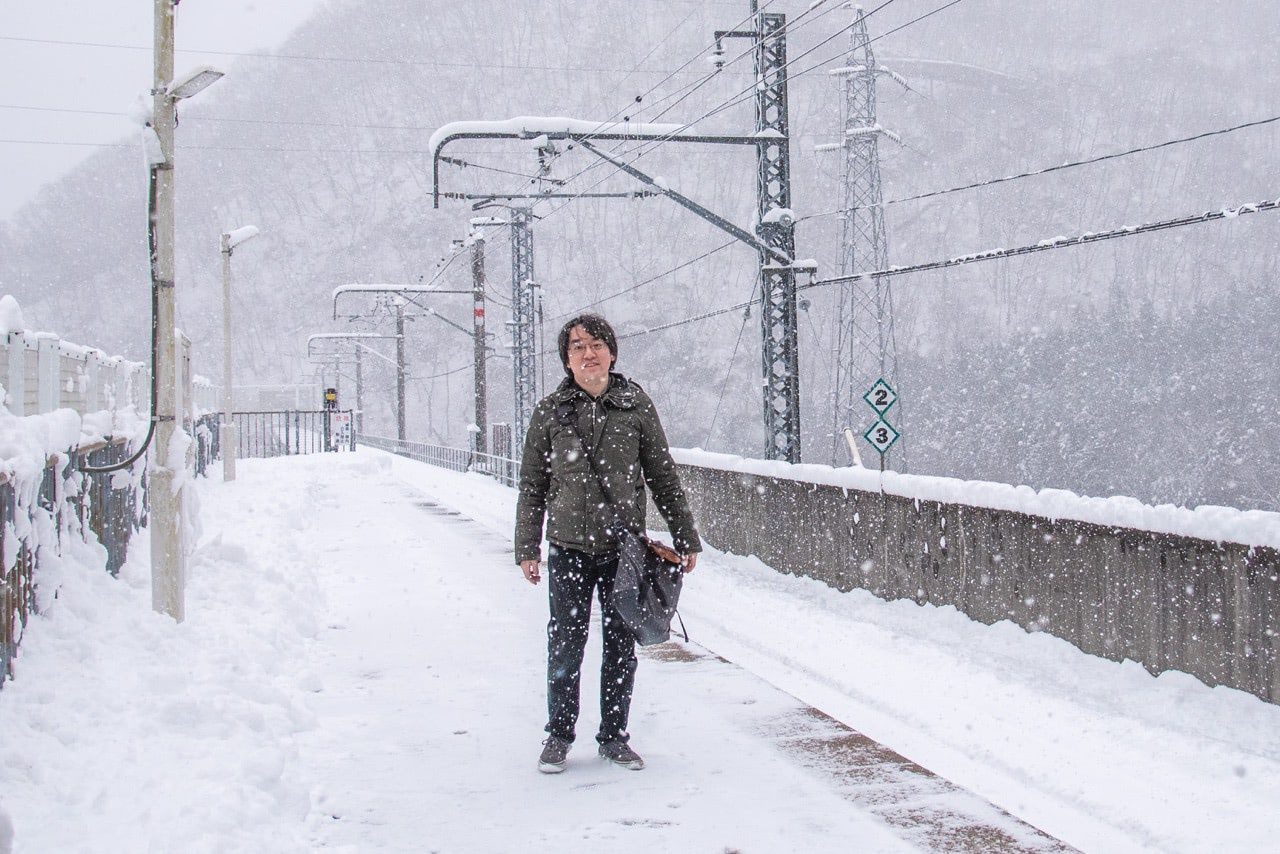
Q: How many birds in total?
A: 0